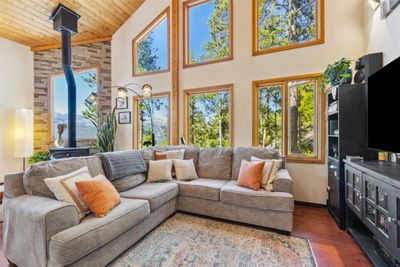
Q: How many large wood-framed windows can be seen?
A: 7